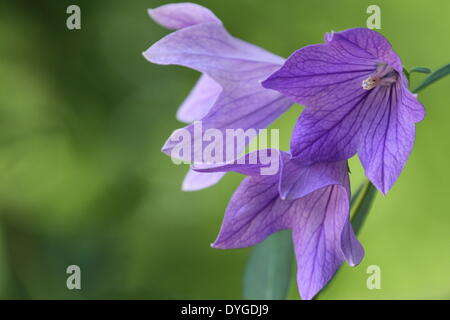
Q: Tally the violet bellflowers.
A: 3